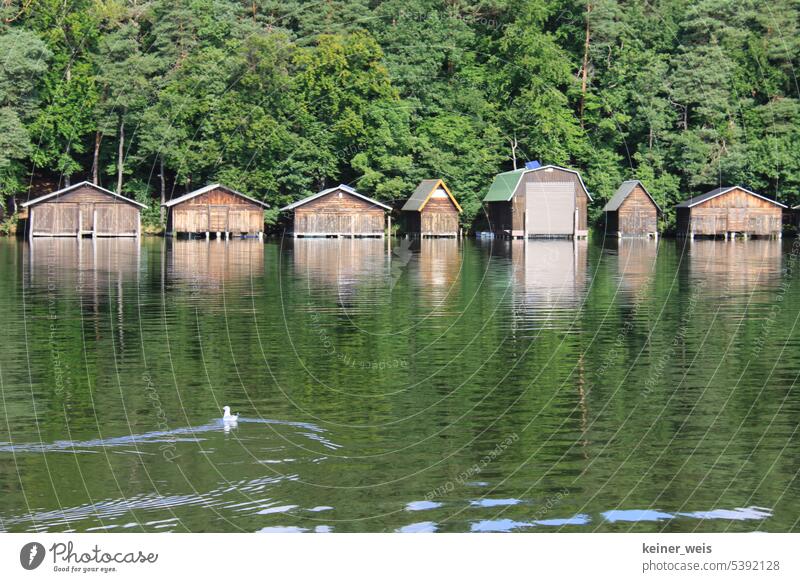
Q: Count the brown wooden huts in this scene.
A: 7